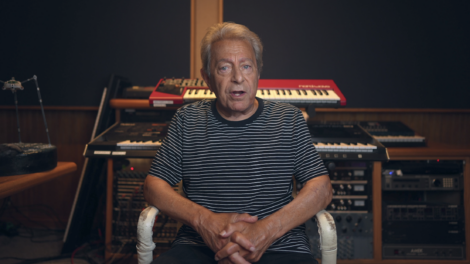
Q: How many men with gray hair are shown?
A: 1